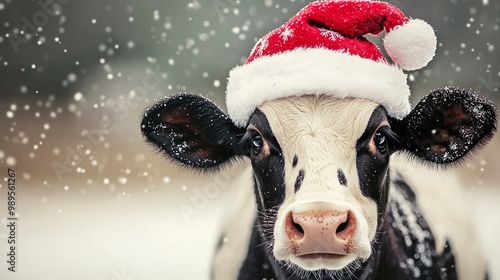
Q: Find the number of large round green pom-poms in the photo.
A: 0